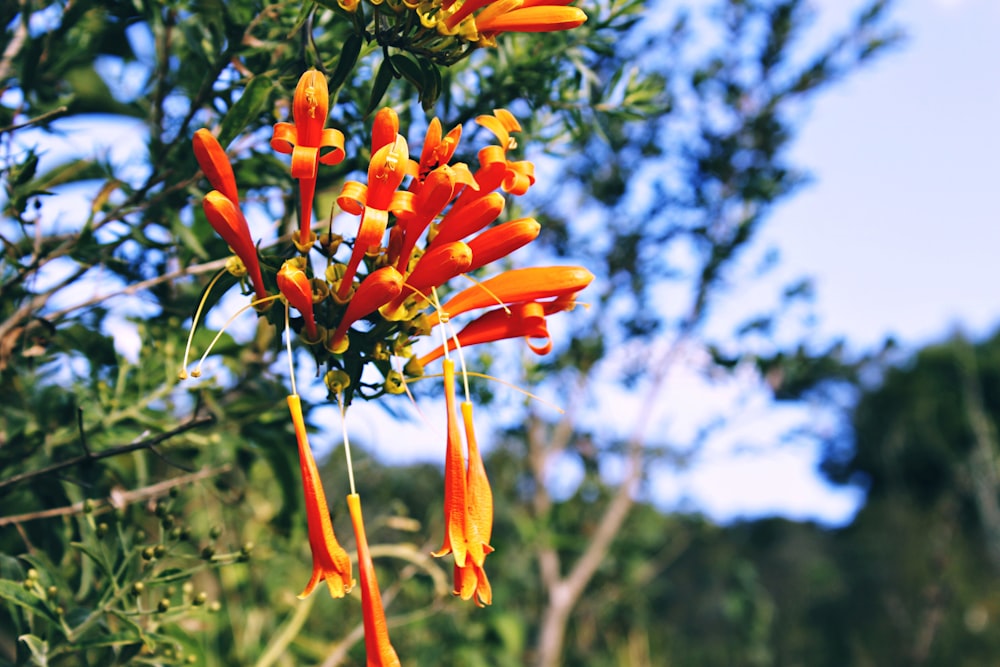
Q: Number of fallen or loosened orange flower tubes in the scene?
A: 4